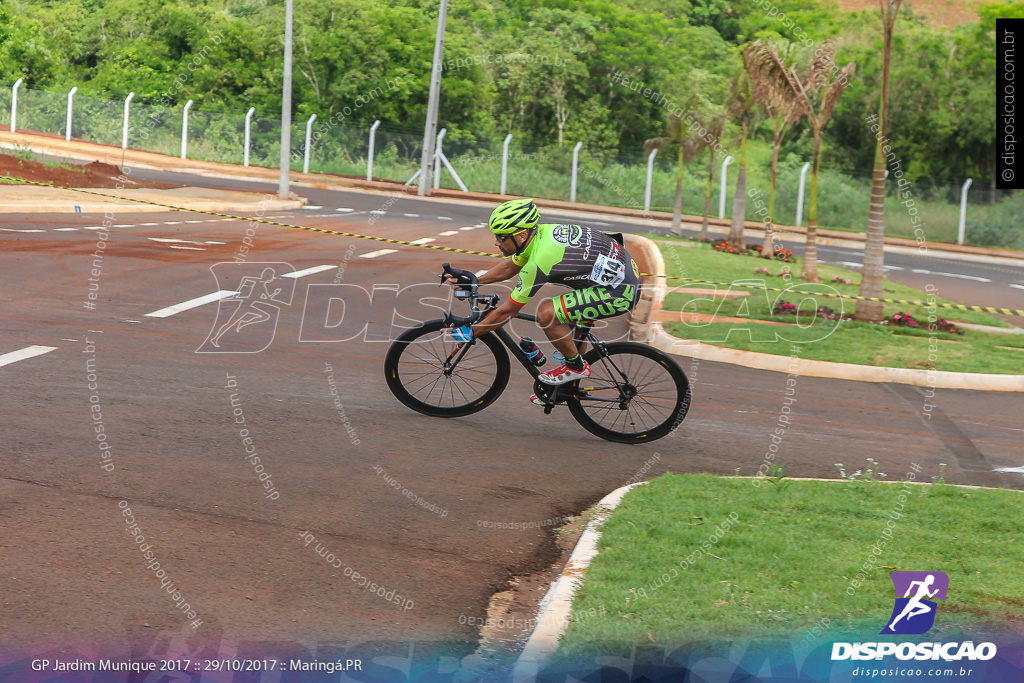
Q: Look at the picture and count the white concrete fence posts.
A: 14